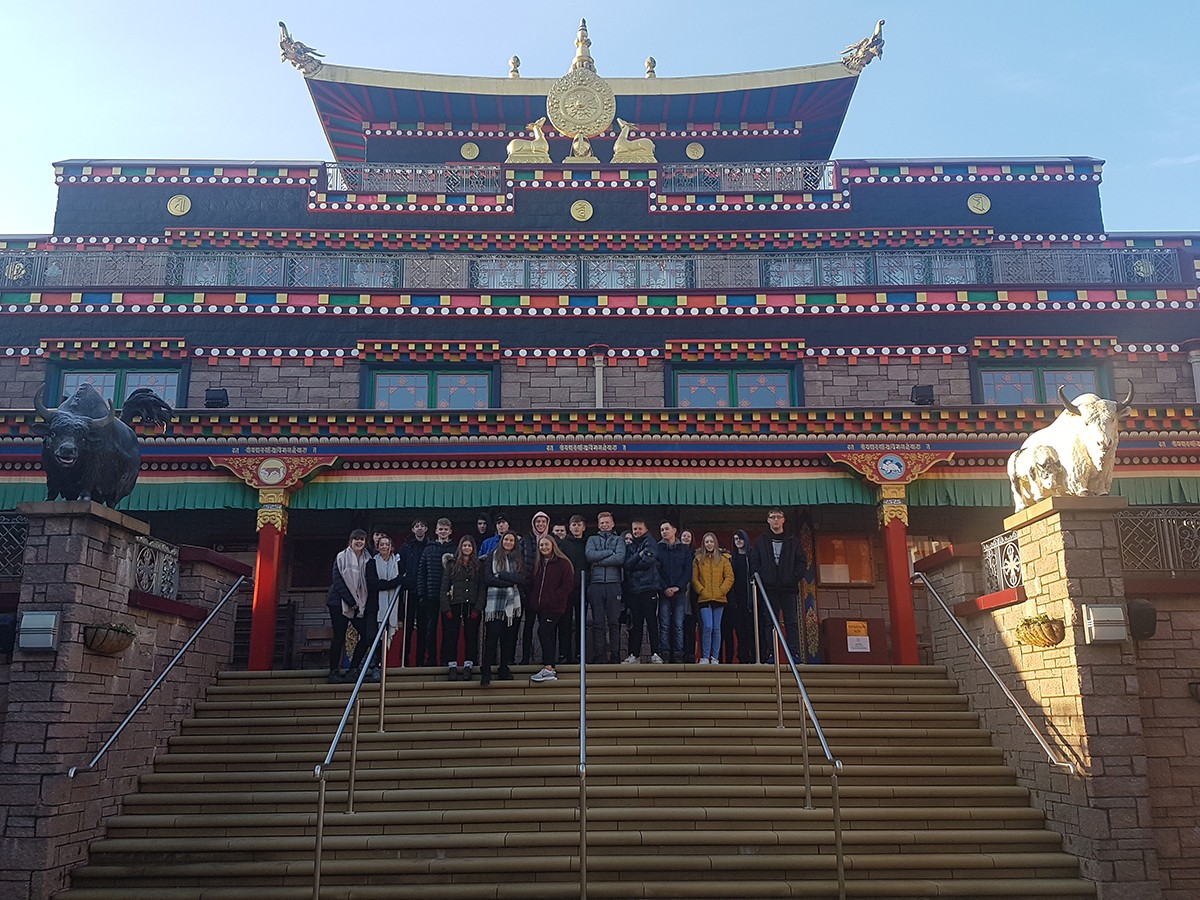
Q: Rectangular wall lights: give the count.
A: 2